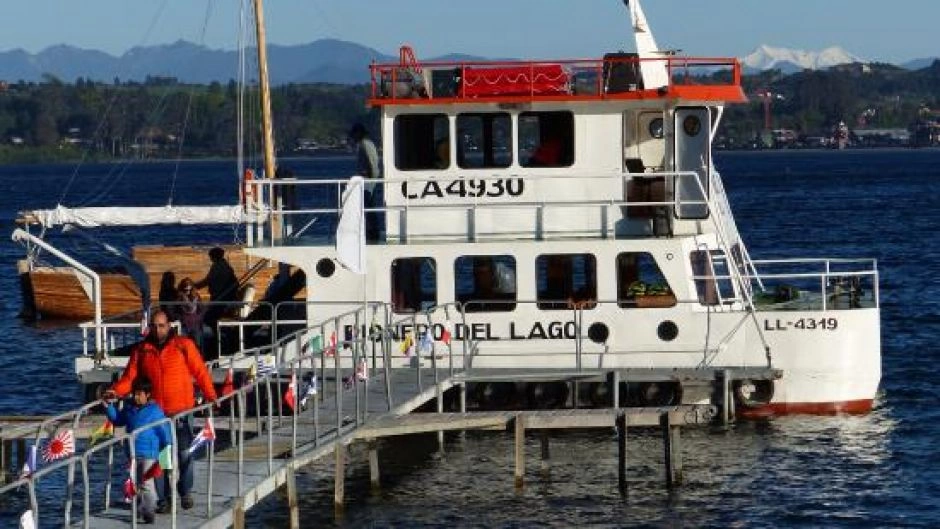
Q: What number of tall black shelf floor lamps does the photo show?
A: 0